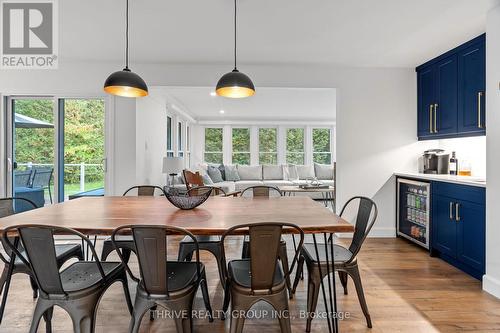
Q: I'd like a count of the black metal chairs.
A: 8